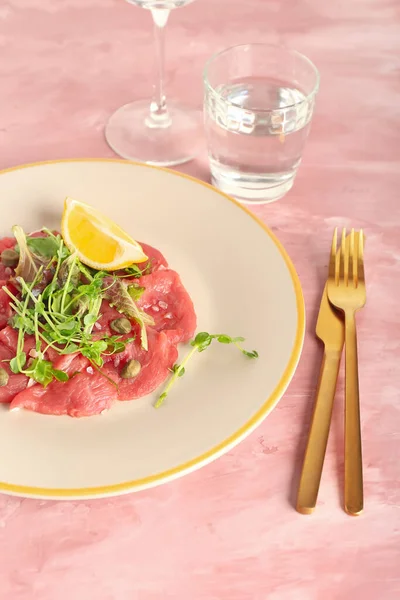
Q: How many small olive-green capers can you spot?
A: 4